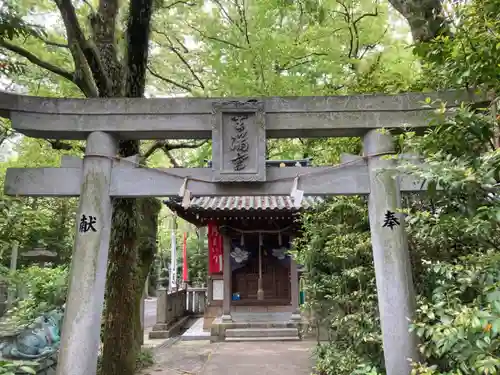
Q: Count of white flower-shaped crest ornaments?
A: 2